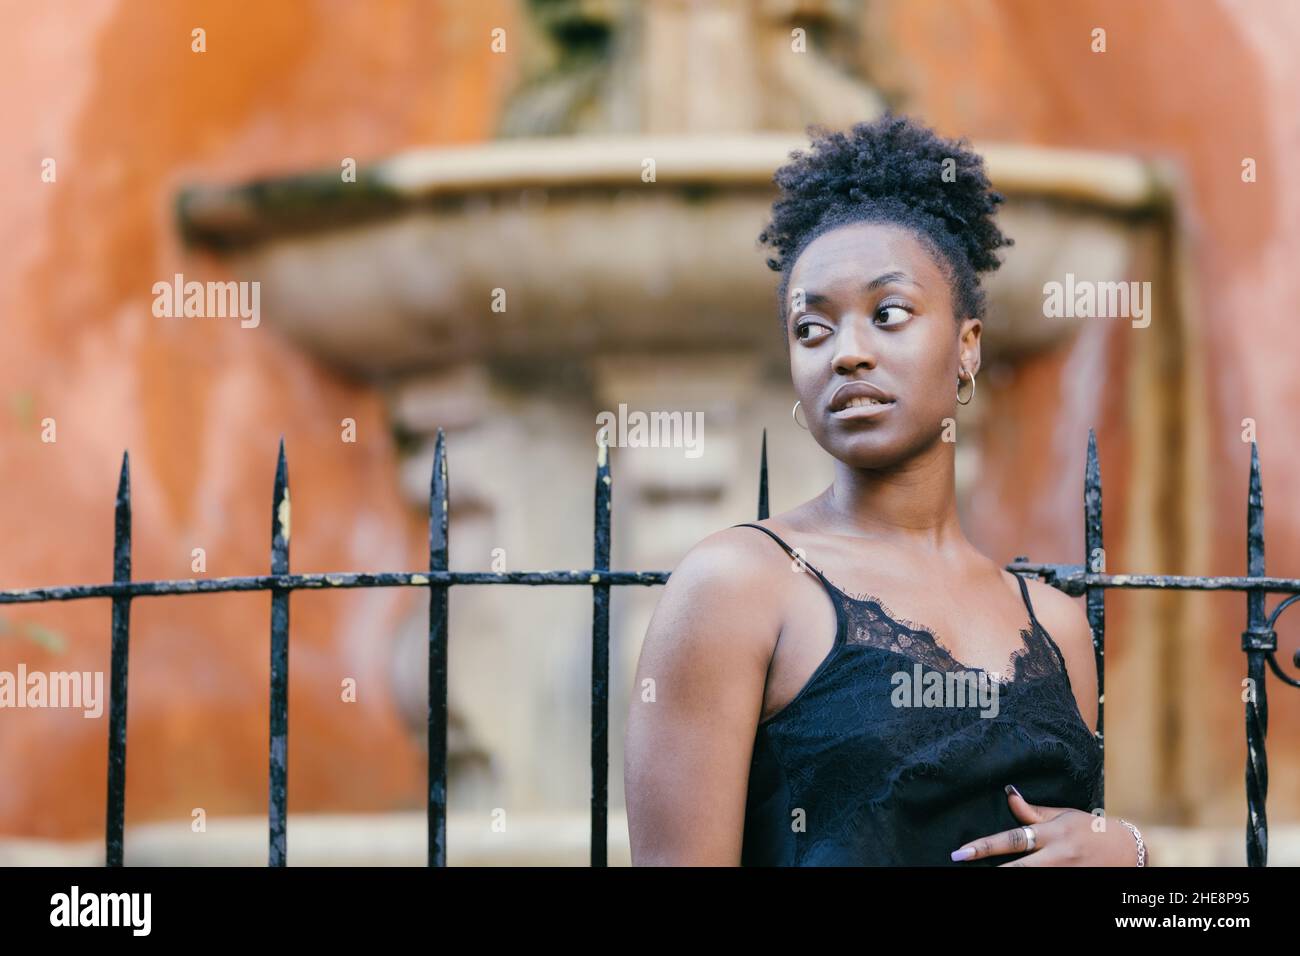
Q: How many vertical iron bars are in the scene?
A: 7